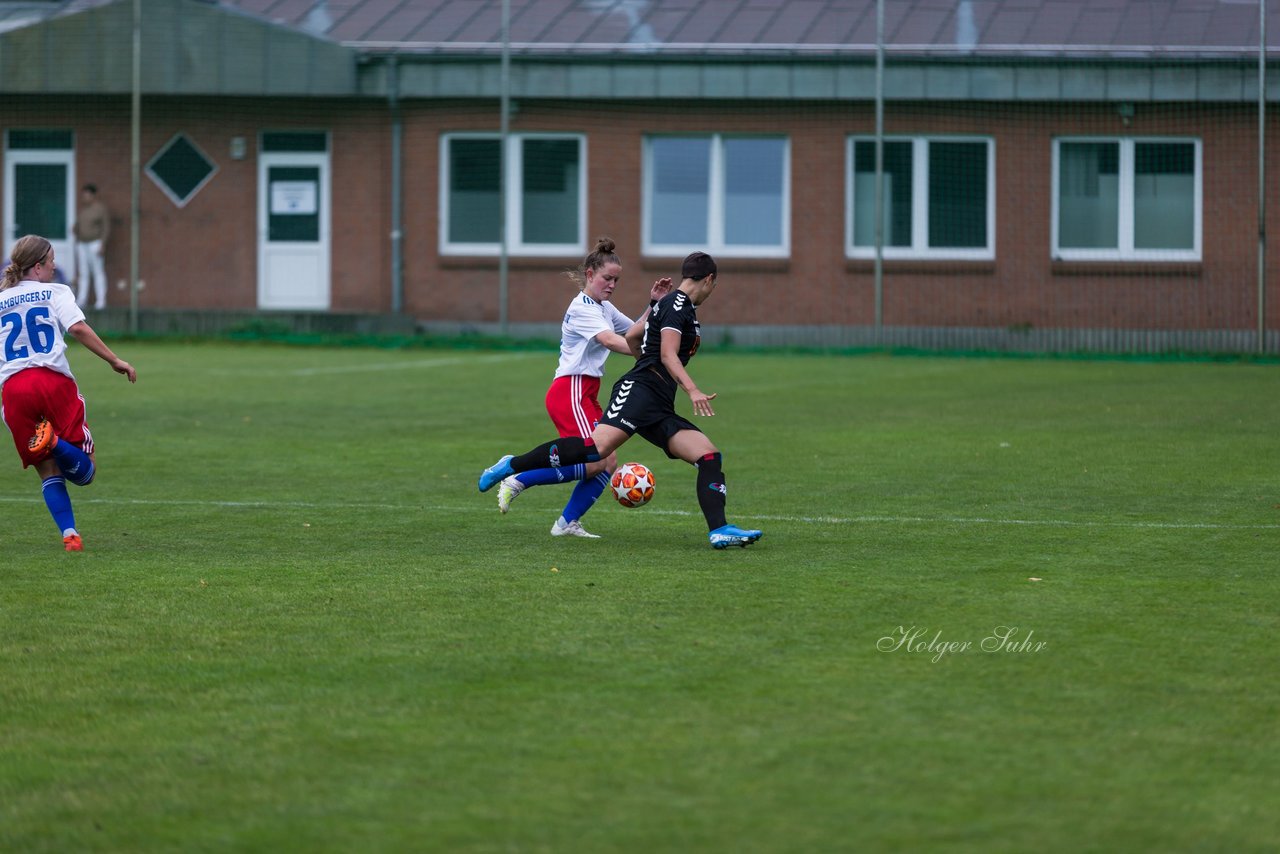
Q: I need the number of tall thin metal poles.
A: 4